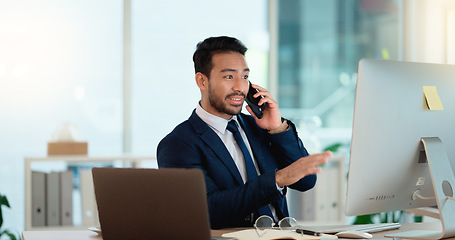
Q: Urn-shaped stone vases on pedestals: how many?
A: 0